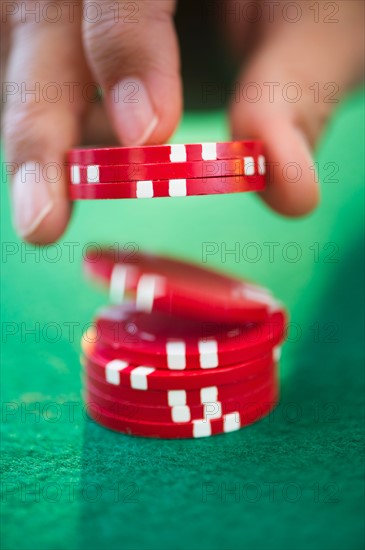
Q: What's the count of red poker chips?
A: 9